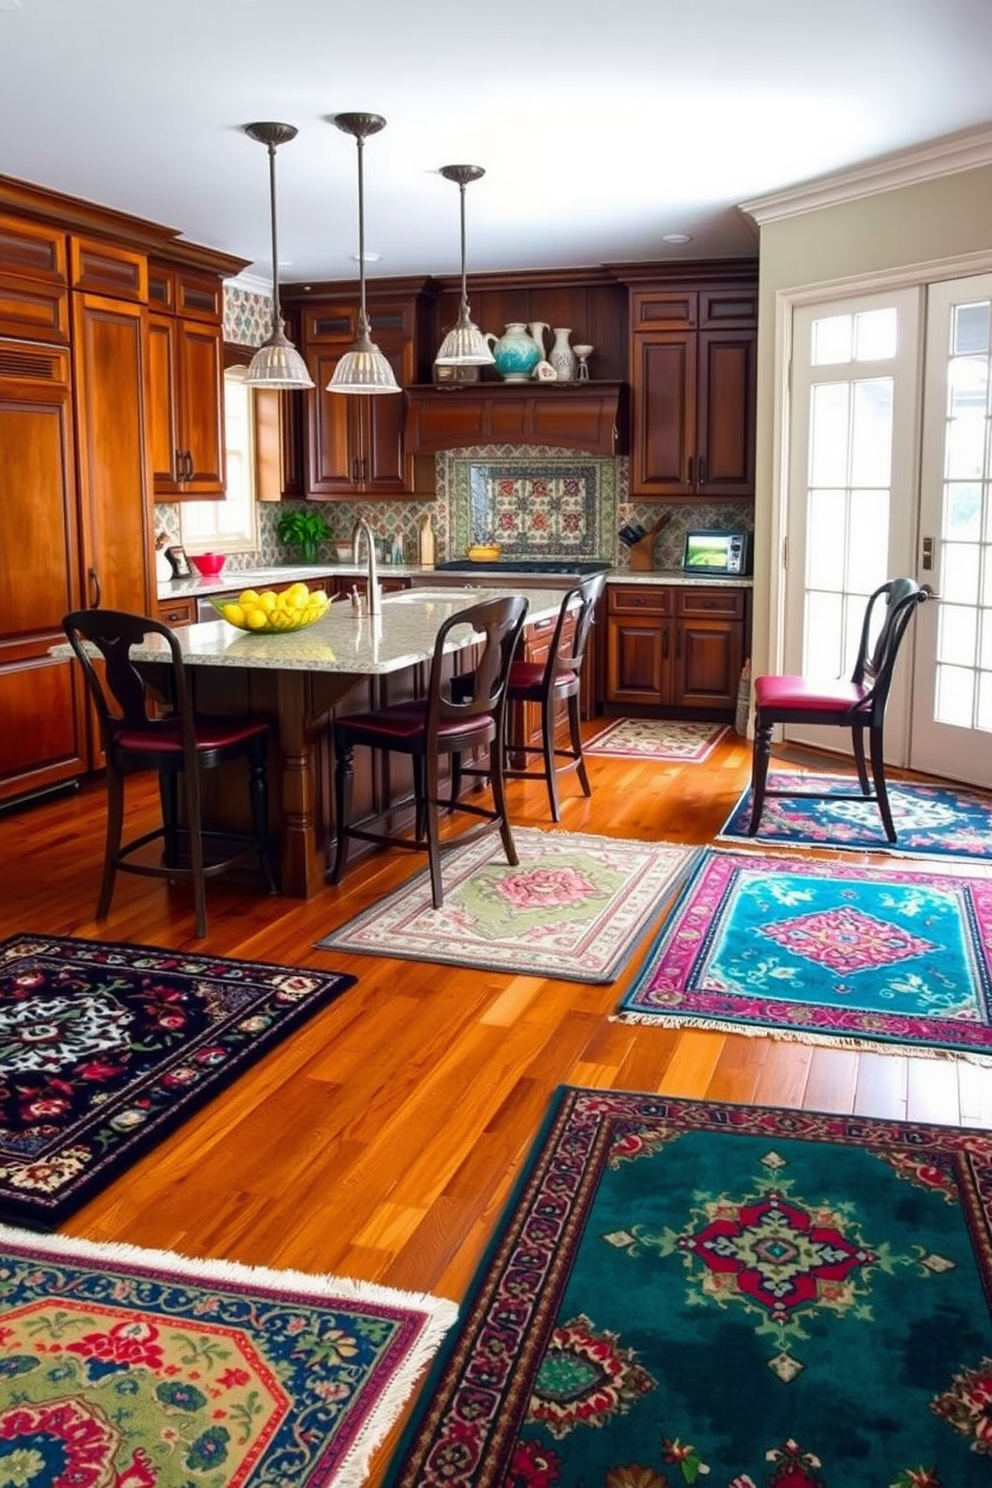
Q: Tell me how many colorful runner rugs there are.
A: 7